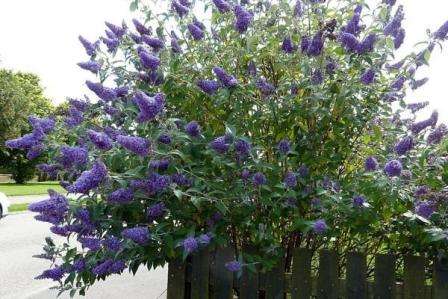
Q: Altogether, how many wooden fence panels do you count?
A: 11